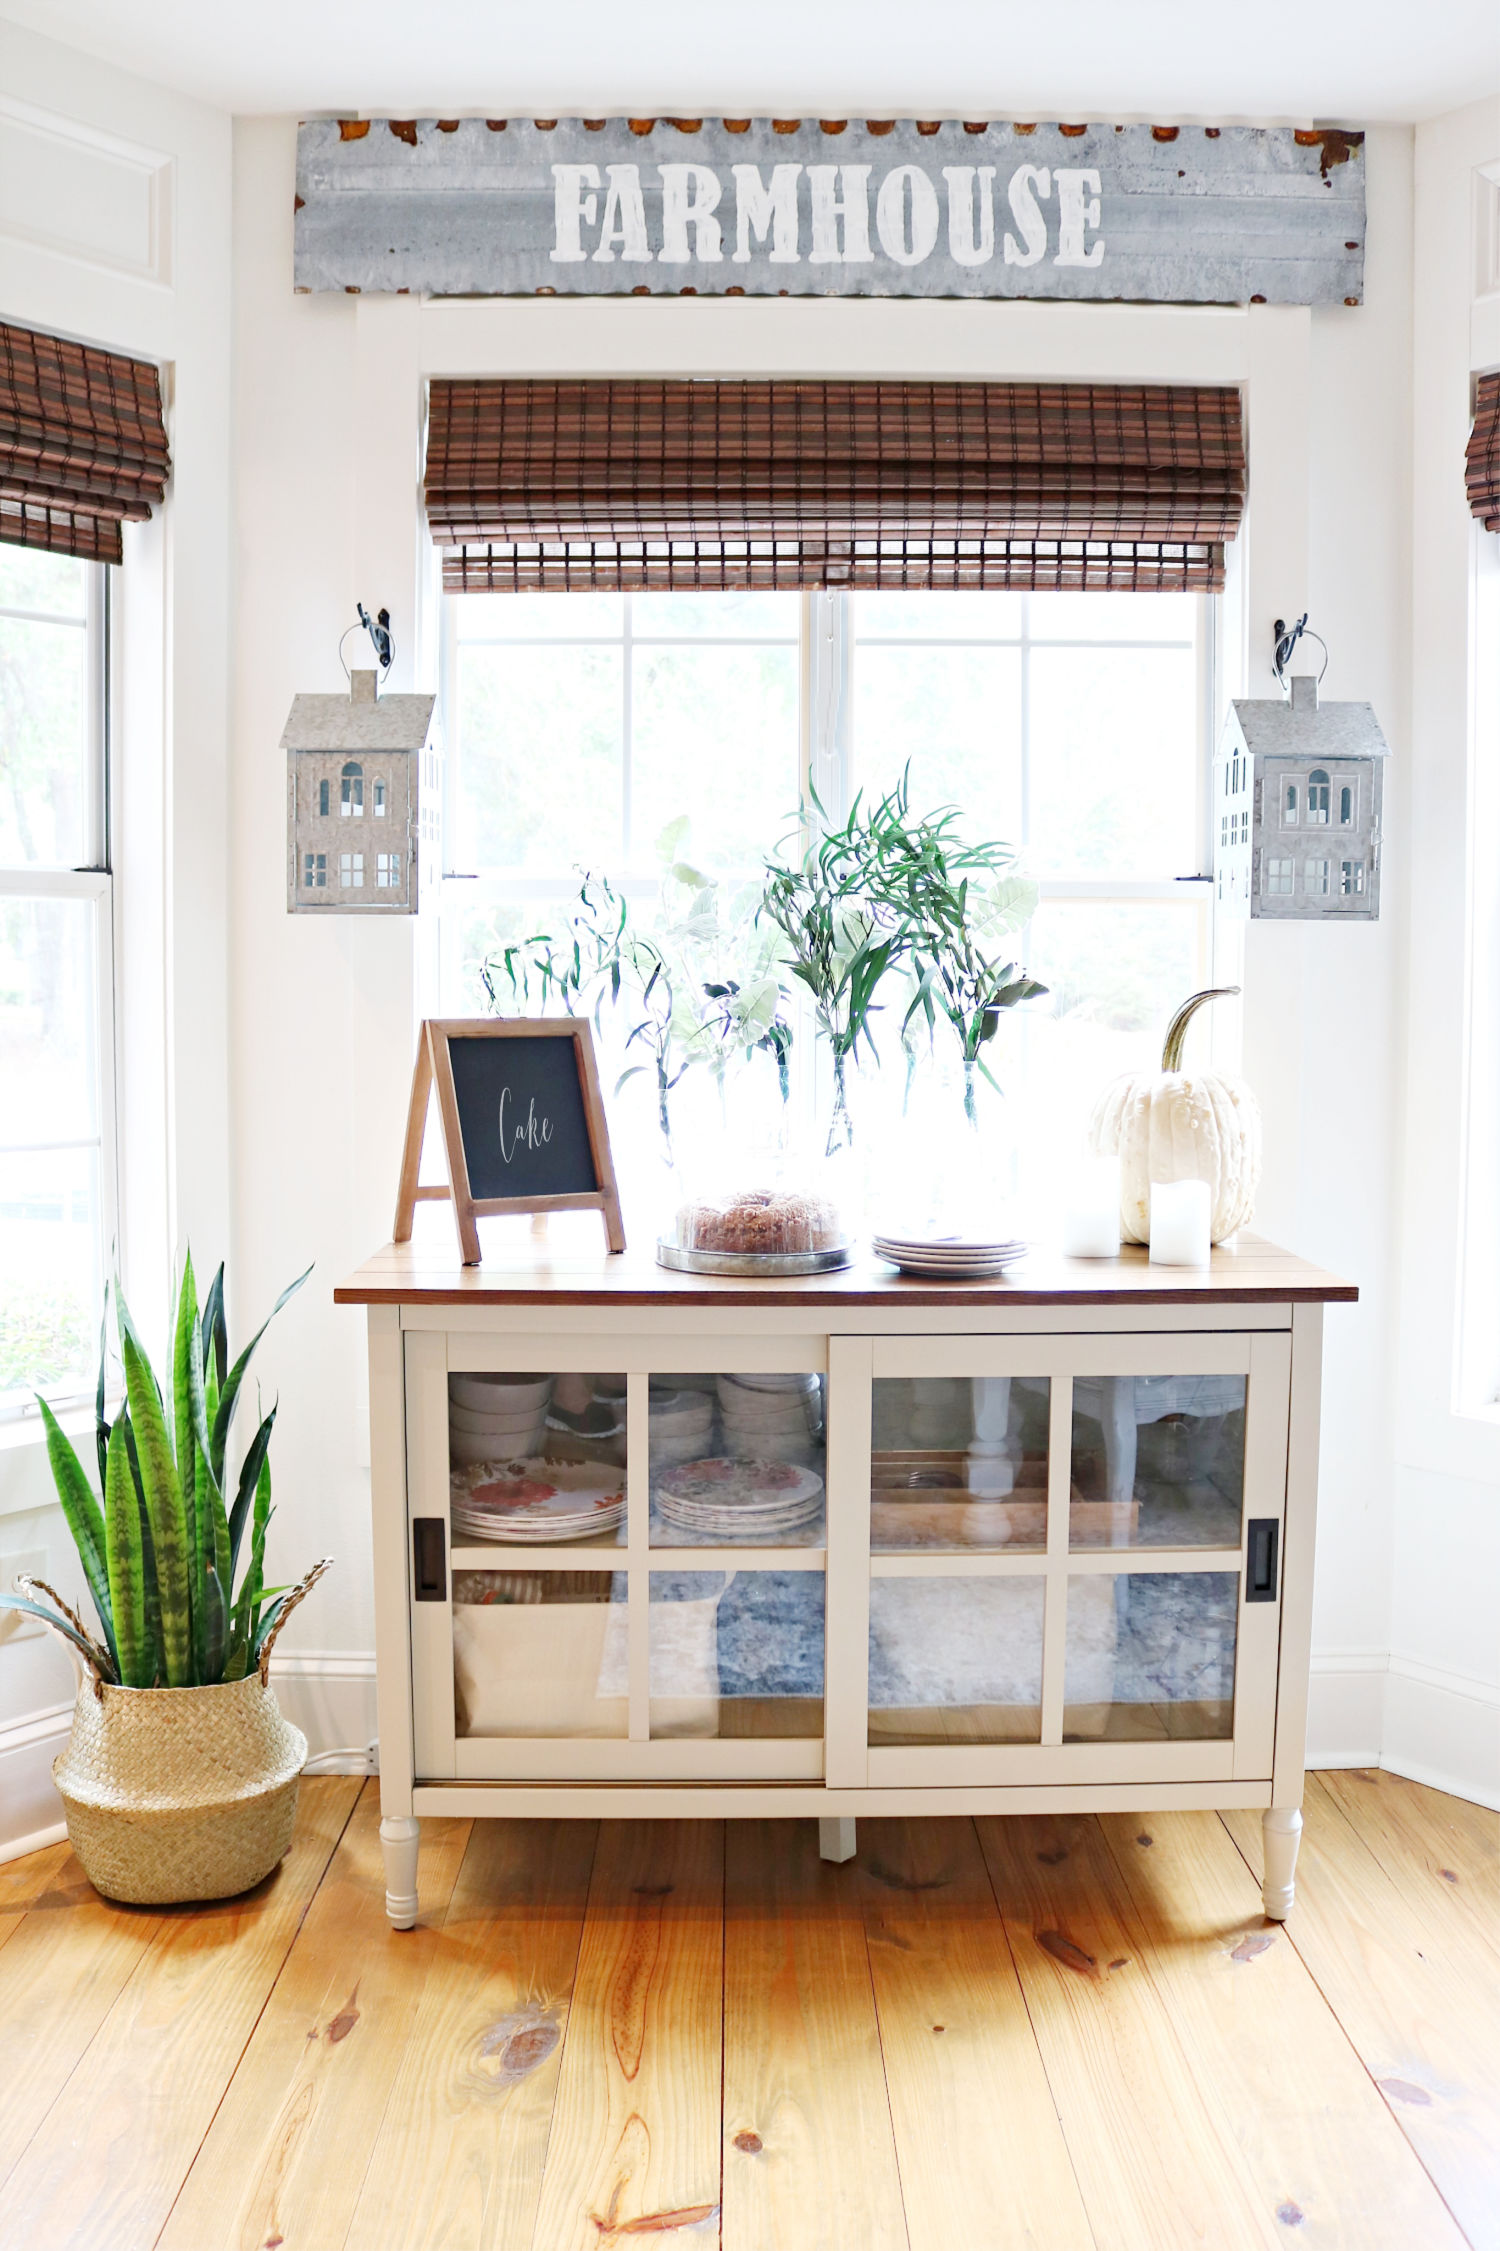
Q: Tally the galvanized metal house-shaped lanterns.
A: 2